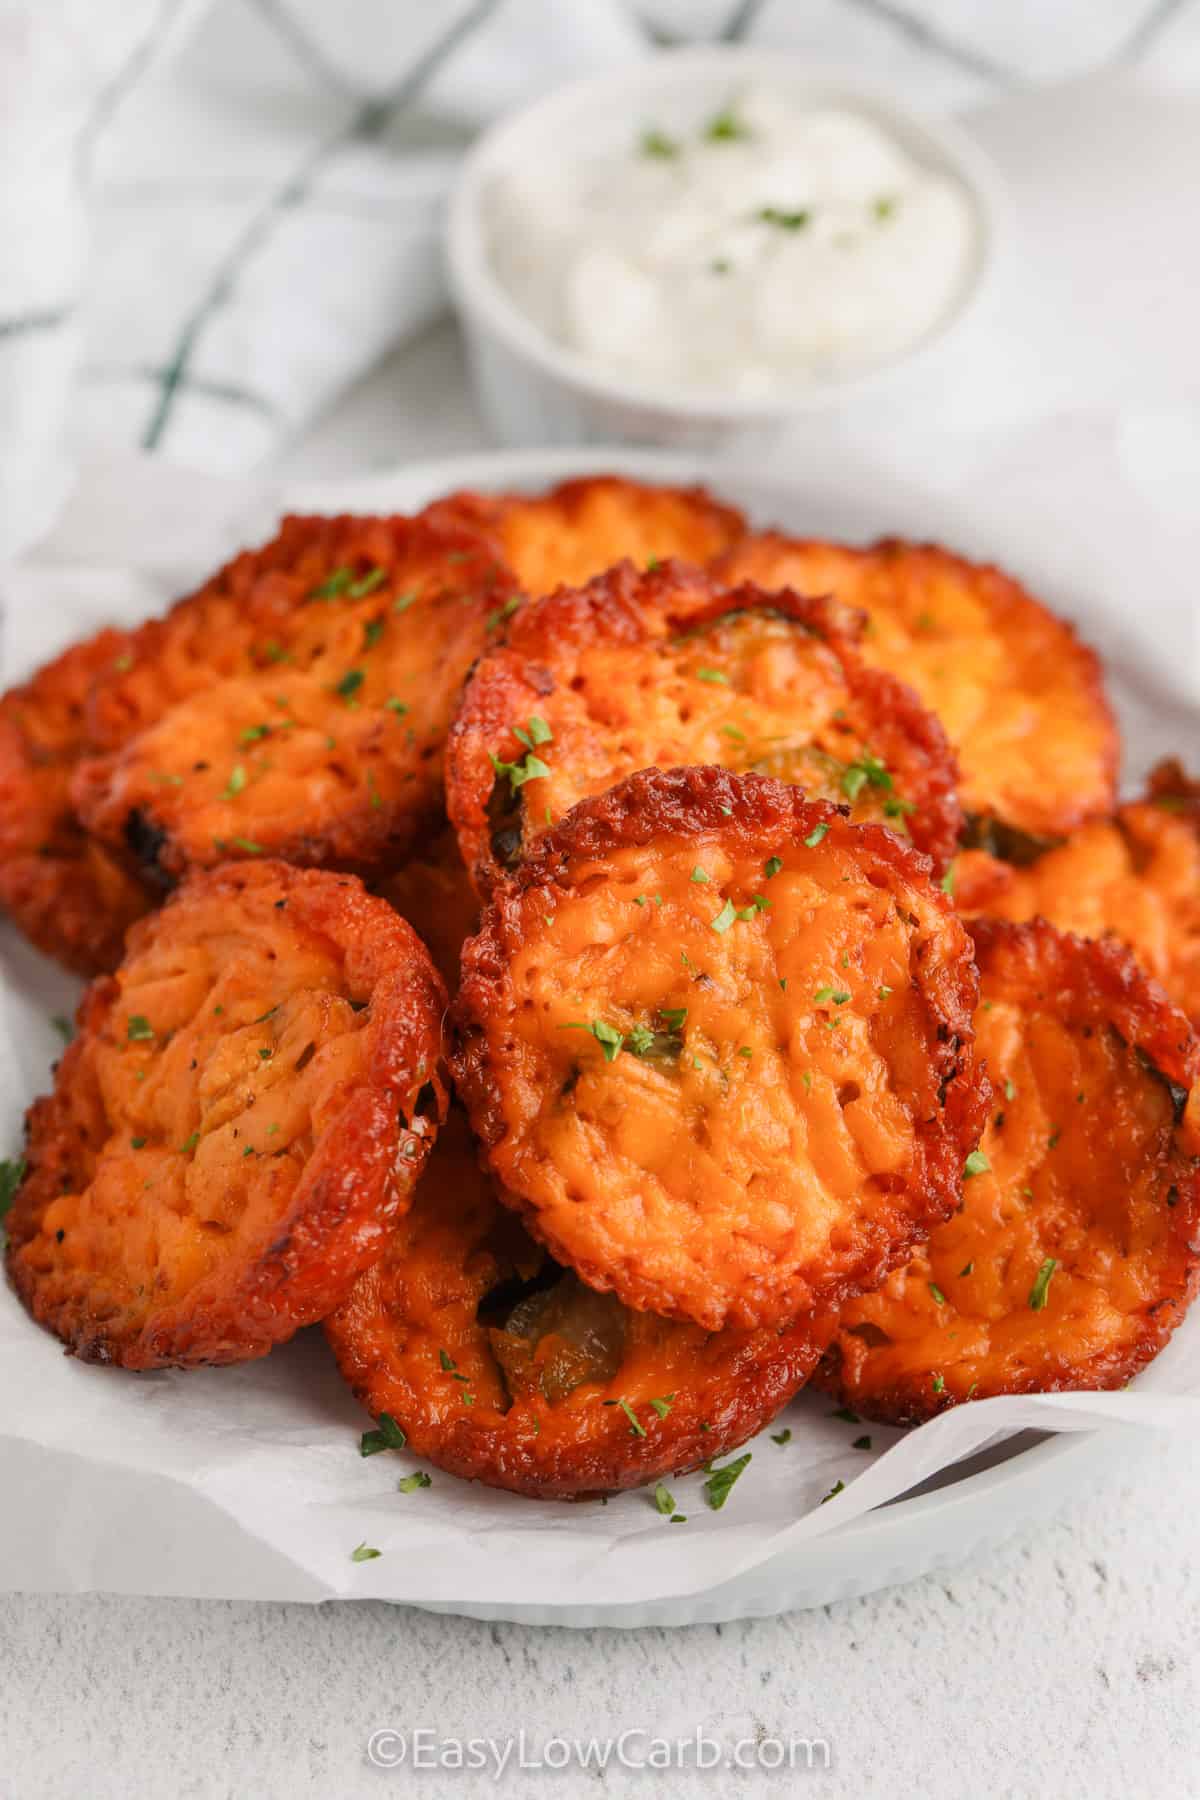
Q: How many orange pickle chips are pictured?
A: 10